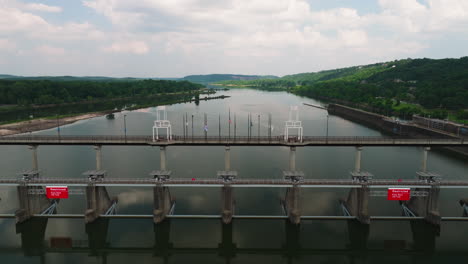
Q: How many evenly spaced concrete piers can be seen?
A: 7